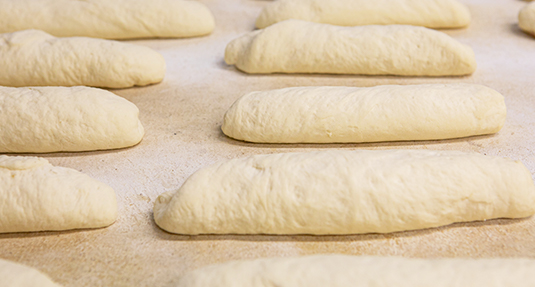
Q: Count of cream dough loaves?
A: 11